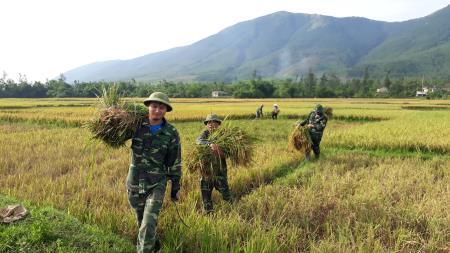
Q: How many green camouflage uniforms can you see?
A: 3